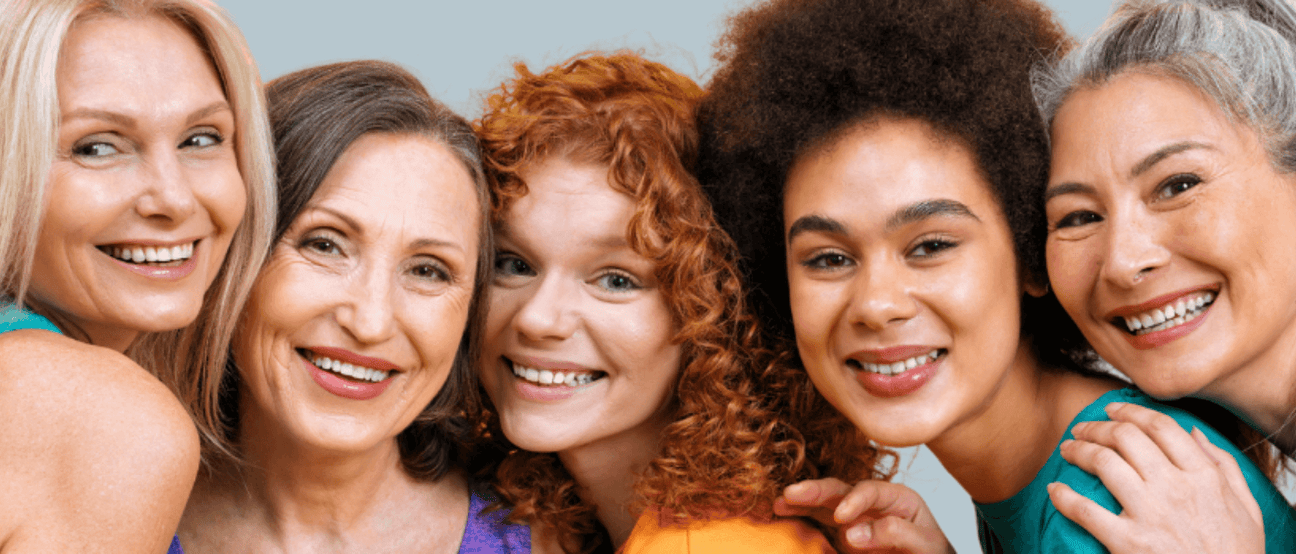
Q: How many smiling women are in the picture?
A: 5